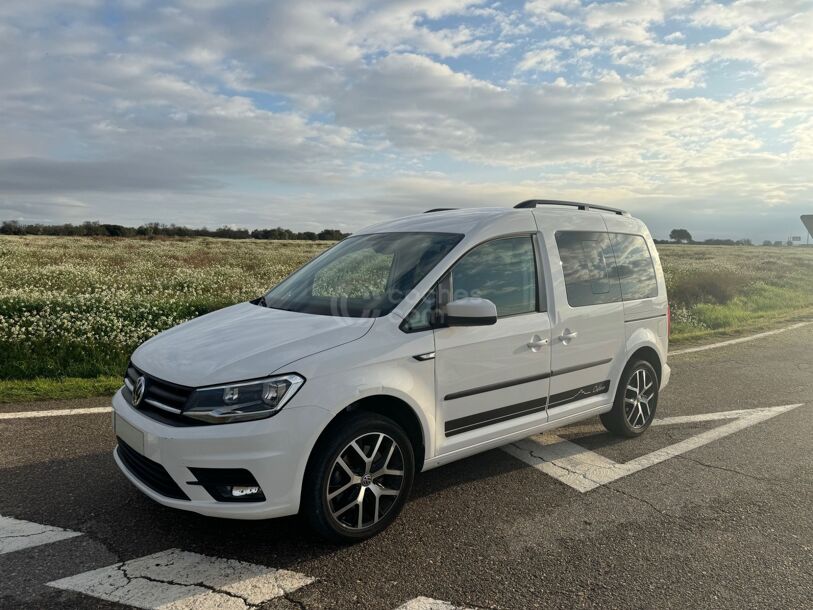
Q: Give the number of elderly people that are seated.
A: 0